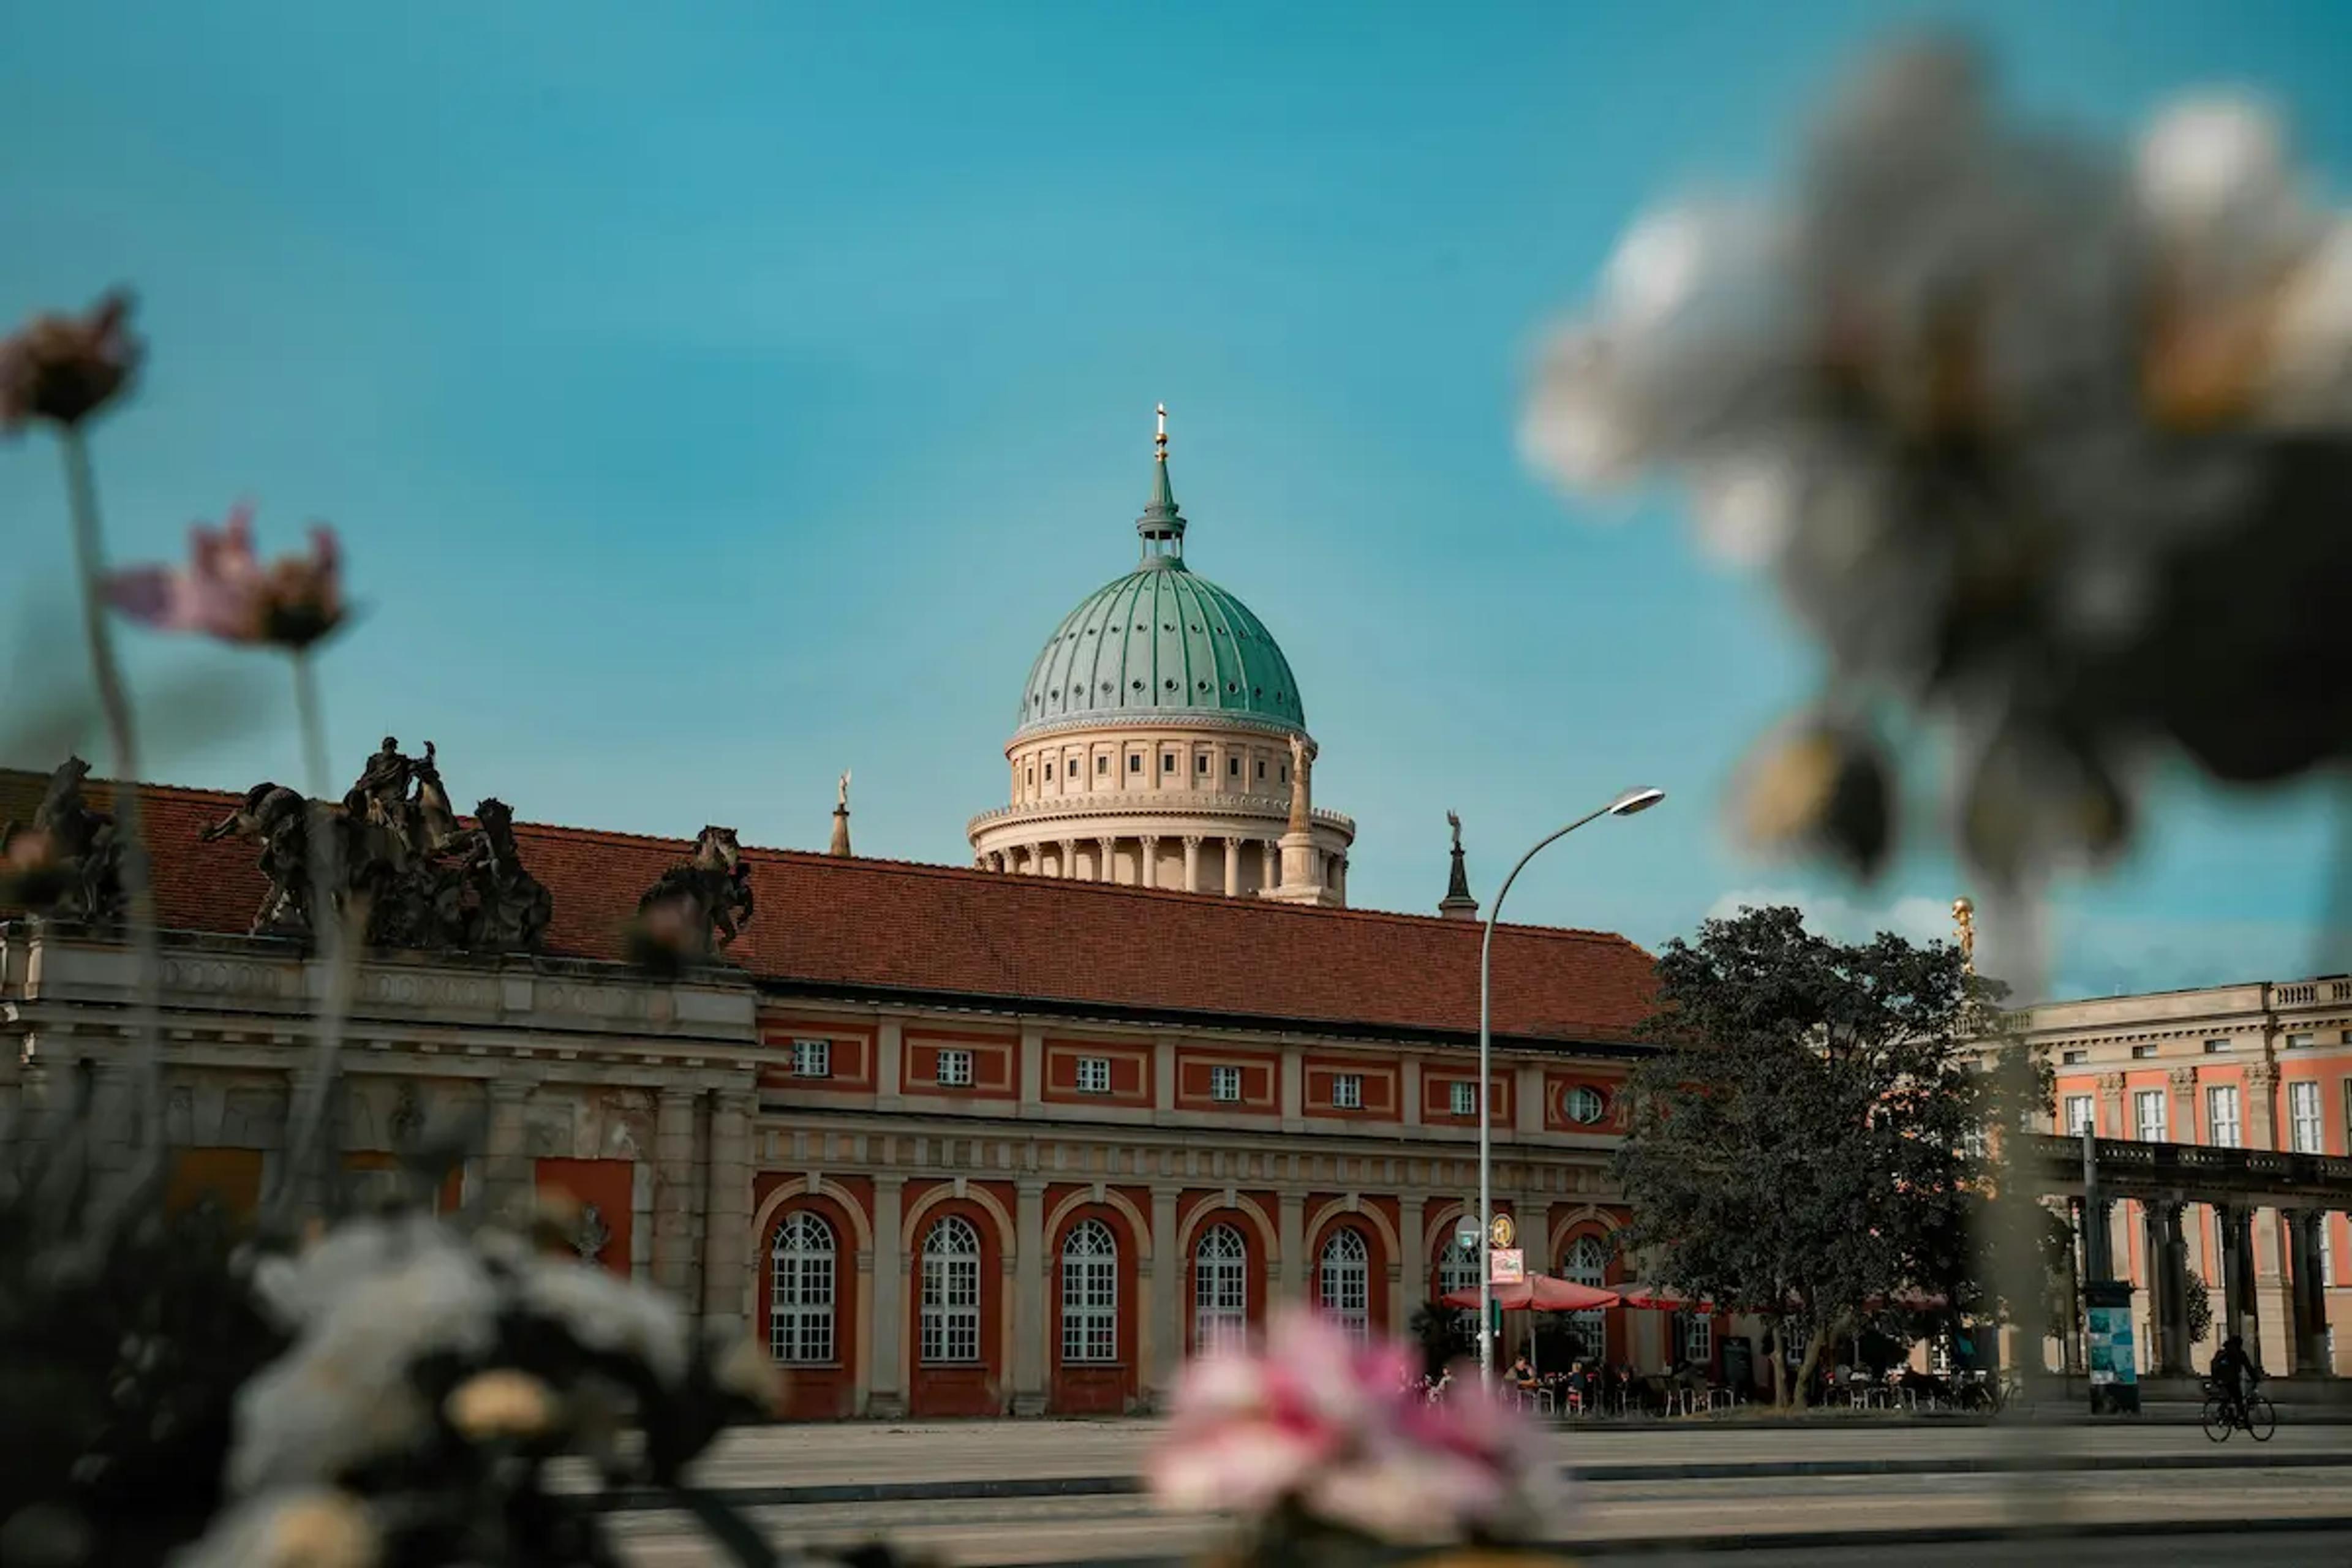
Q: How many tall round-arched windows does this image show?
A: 7